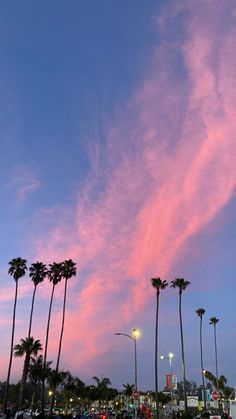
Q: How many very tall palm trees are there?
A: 8